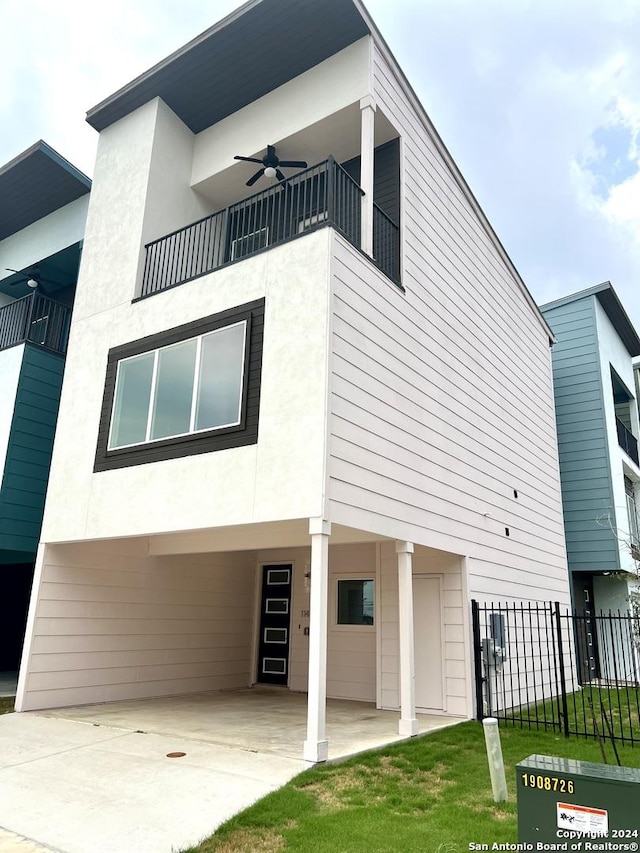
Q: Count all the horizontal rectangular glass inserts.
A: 4